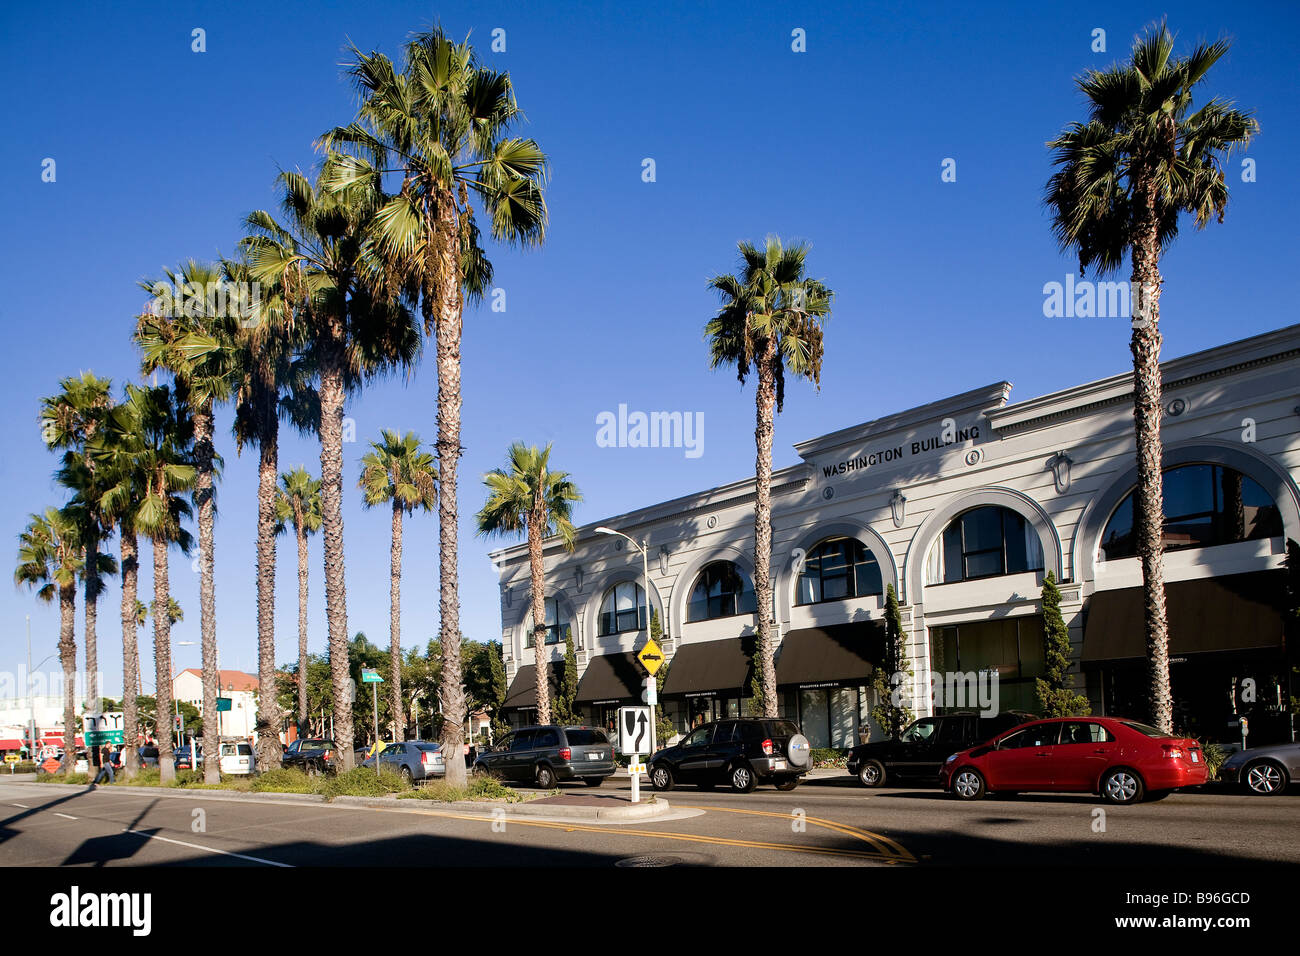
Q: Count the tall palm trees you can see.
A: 13